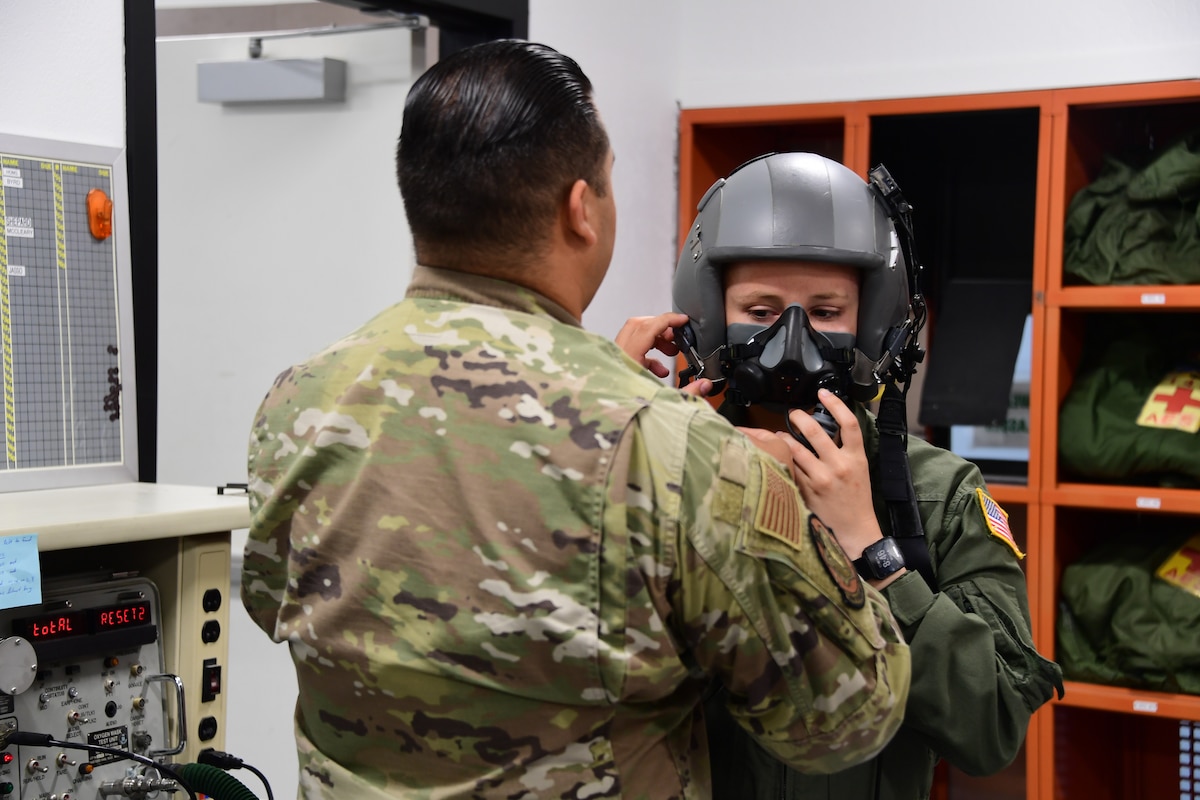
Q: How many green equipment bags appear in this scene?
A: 3